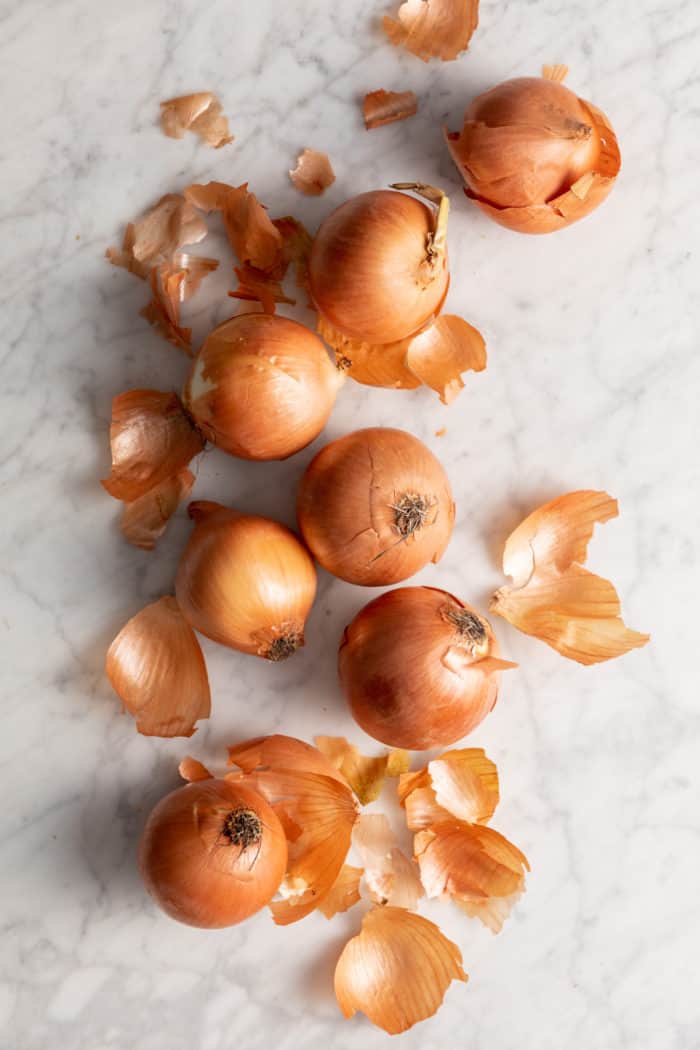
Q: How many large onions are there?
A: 7